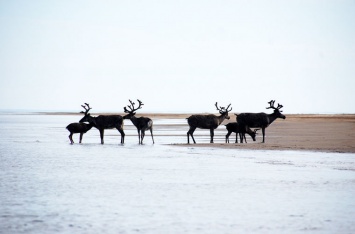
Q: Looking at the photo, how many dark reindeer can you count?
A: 6